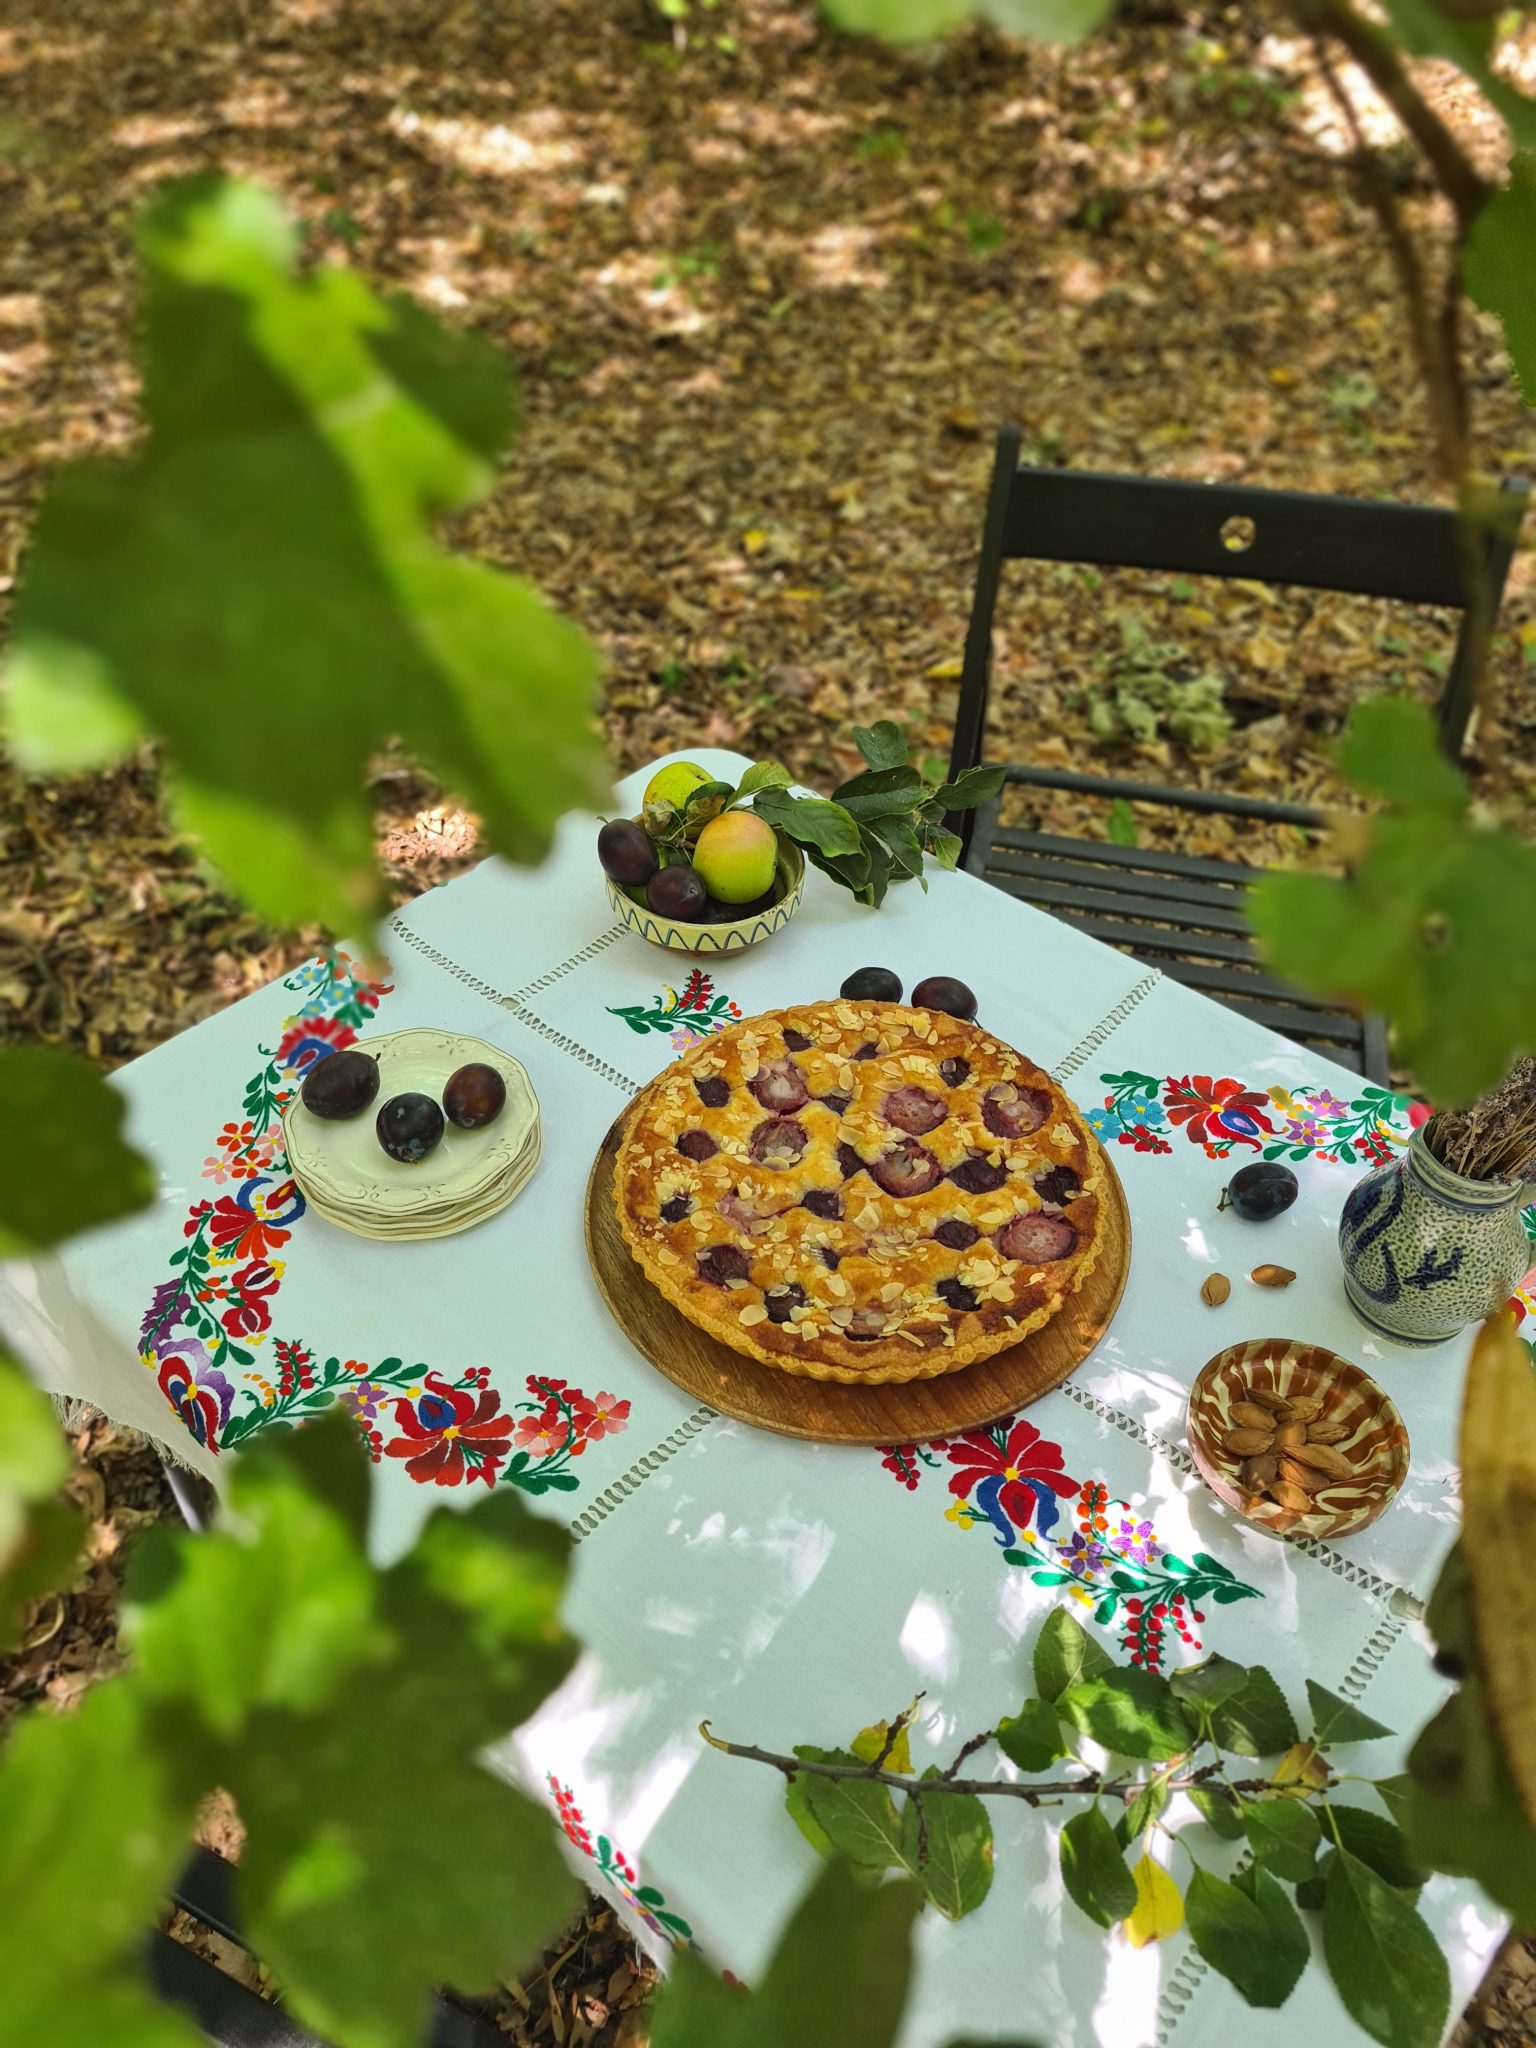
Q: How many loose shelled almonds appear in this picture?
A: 2